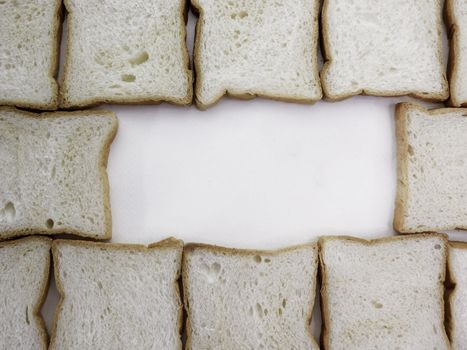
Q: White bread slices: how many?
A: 12